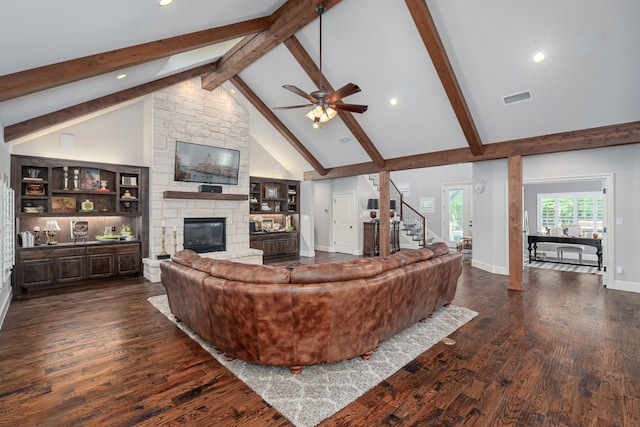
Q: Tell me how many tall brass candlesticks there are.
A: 2